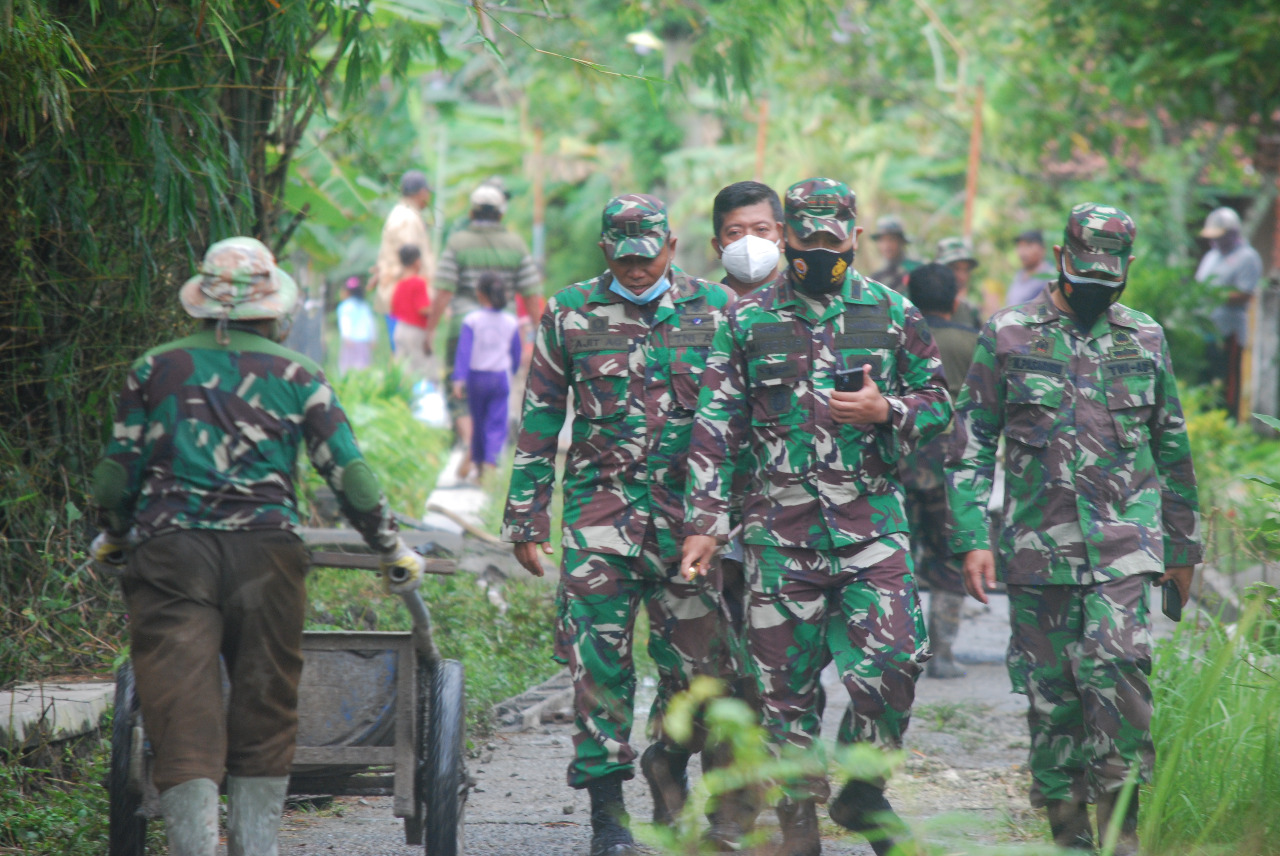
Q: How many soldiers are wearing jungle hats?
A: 3